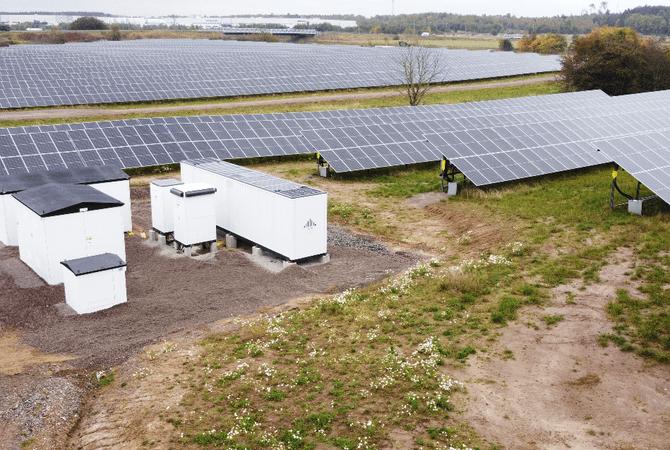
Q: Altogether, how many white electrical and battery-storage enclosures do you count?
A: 6